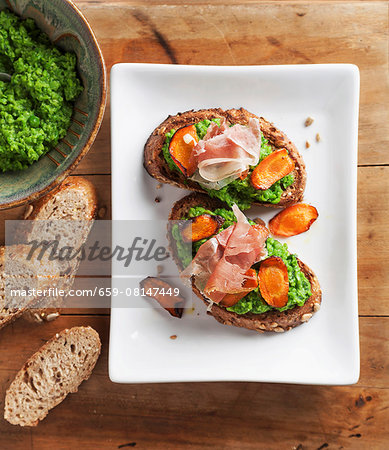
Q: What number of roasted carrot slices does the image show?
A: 7